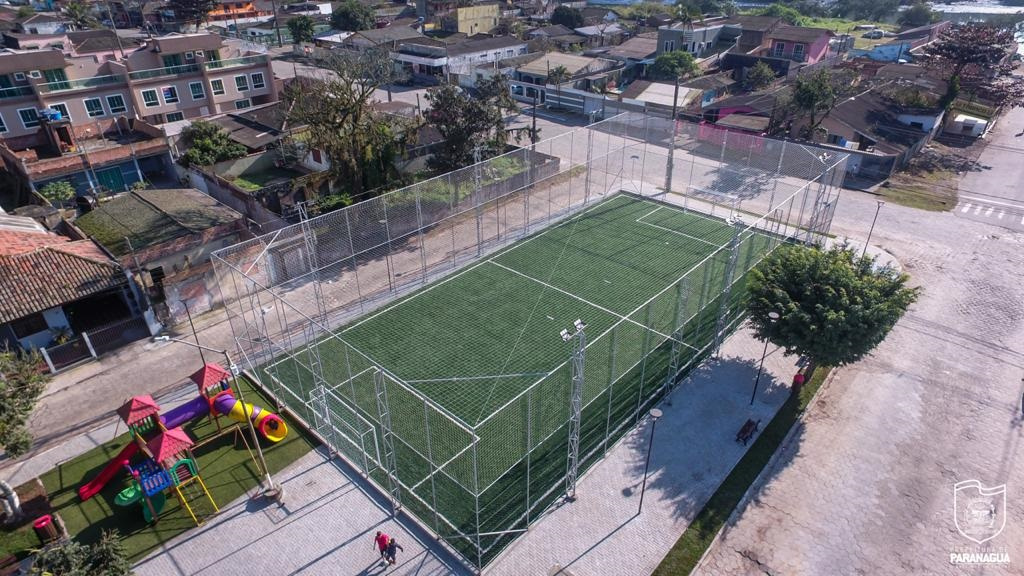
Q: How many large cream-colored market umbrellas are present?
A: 0